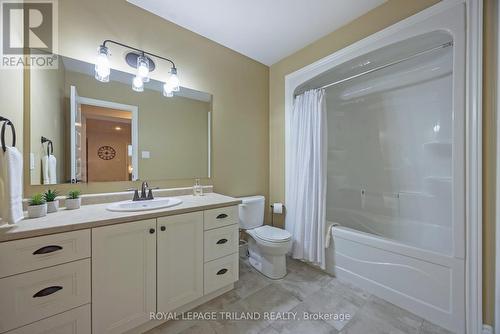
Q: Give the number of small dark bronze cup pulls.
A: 5